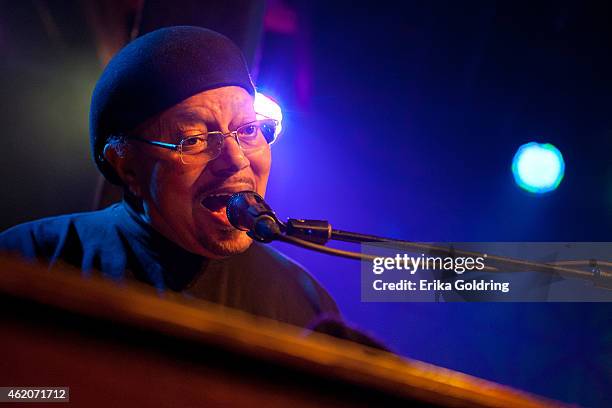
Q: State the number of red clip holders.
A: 0